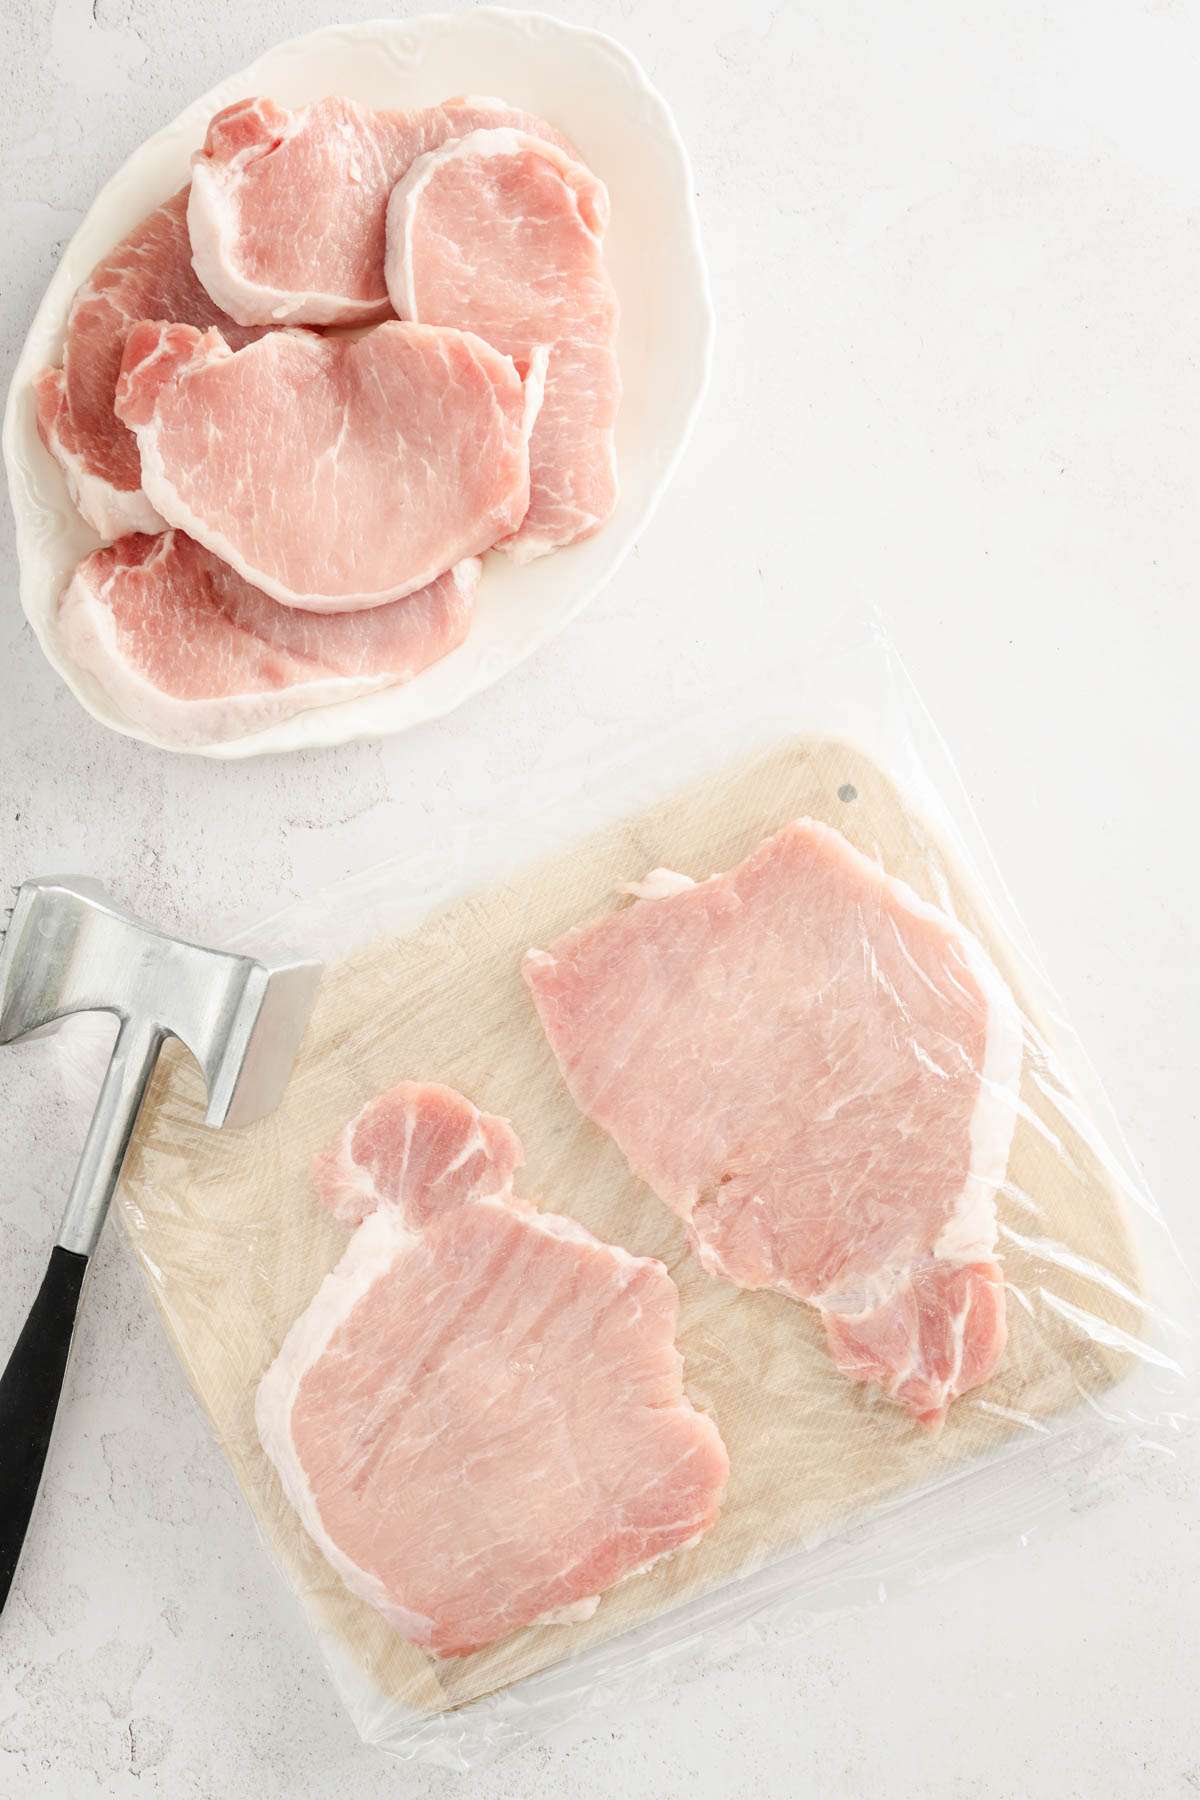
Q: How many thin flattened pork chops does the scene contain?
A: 2